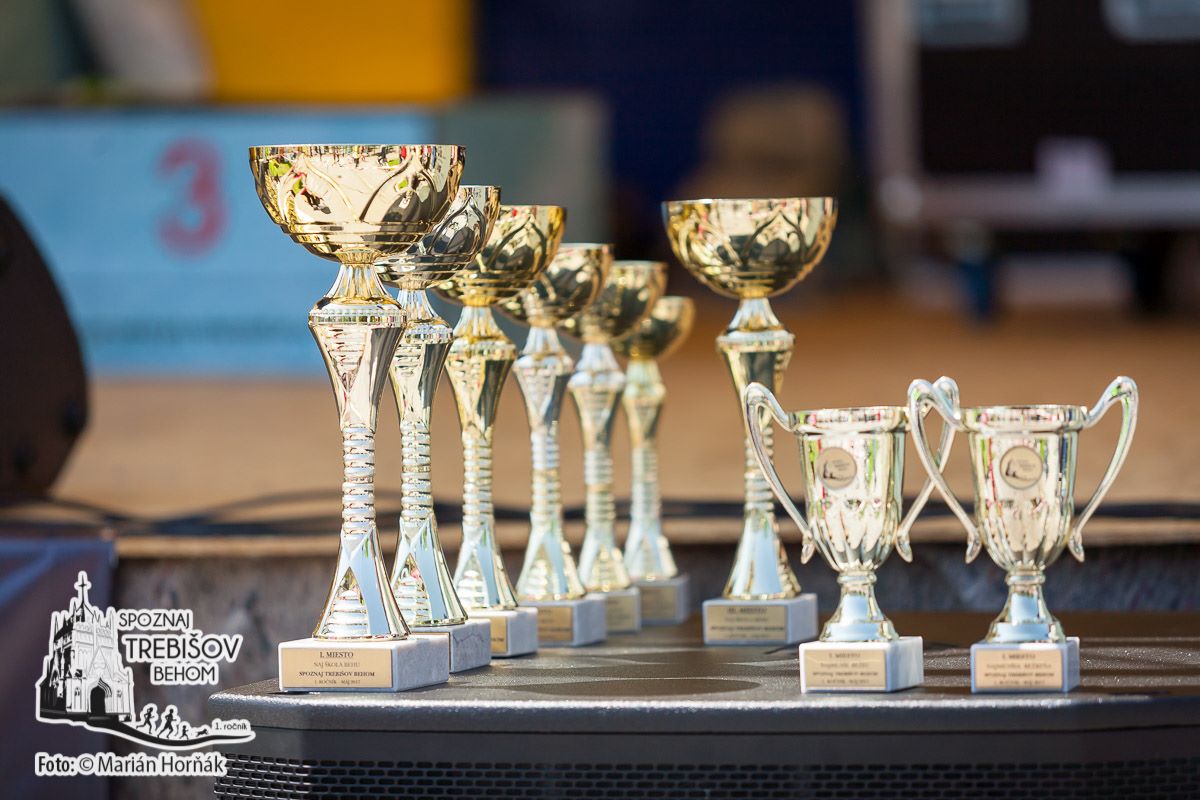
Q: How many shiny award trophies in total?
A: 9